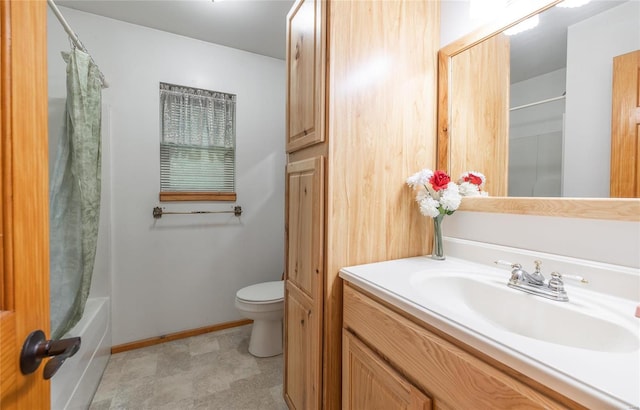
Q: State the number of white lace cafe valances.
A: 1